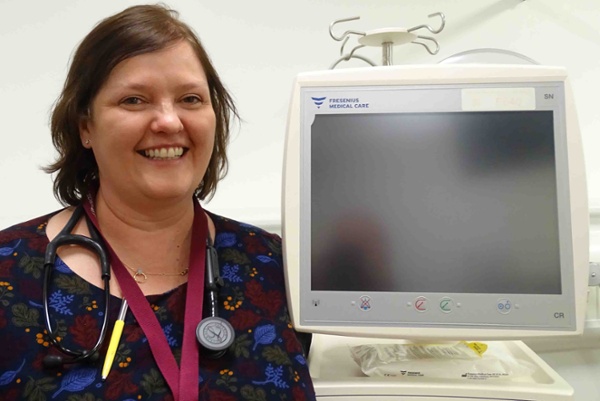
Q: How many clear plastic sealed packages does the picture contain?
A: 1